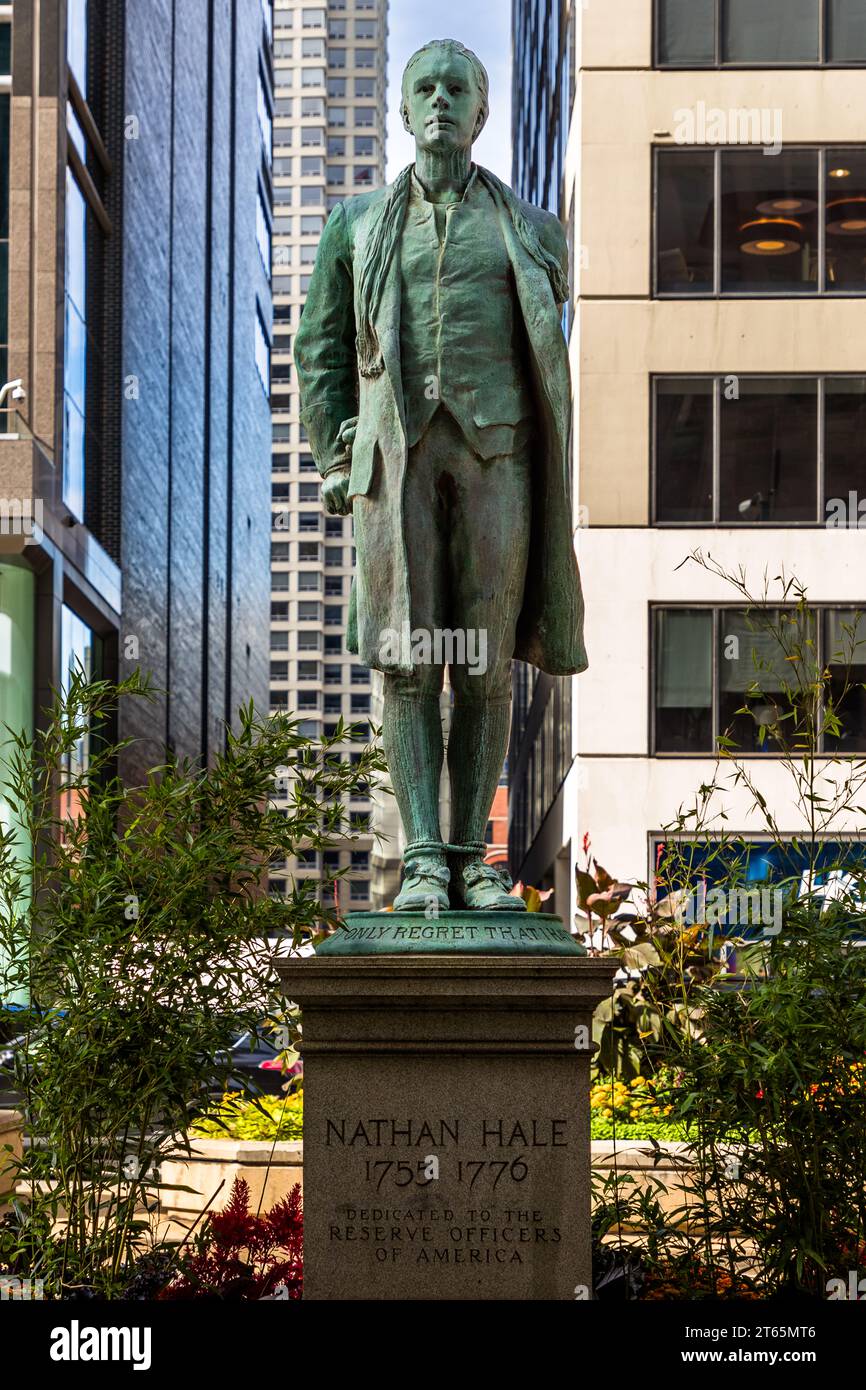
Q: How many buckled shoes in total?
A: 2